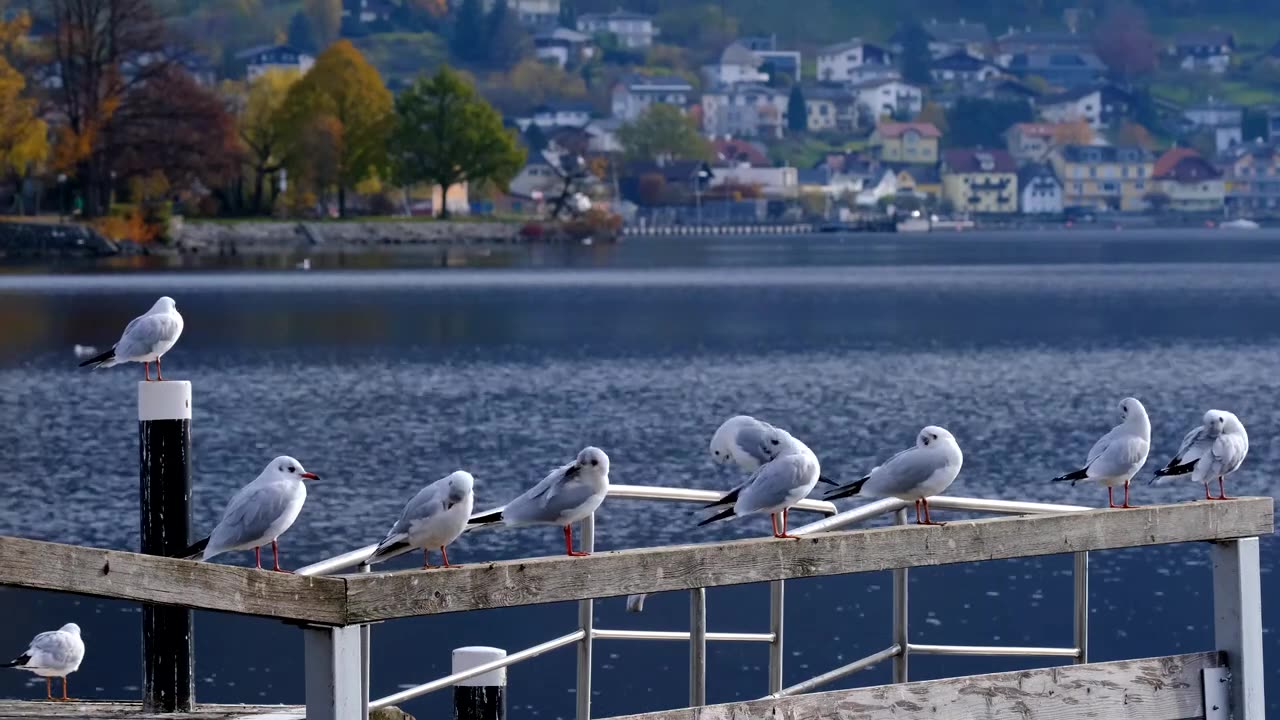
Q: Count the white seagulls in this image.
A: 10